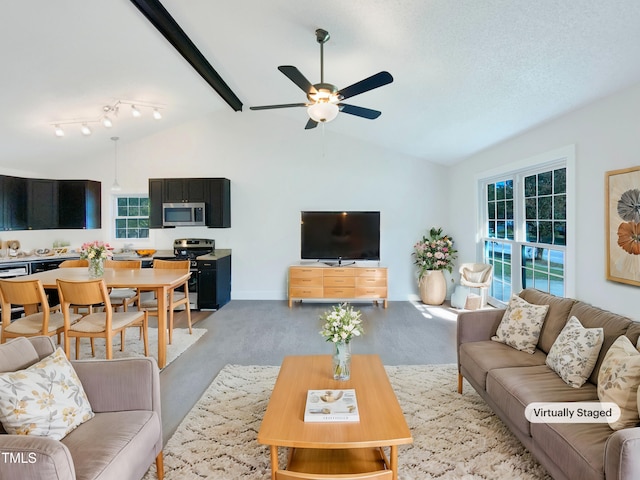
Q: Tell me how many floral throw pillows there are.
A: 4